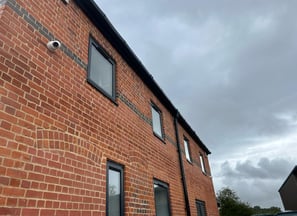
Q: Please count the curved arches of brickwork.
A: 2